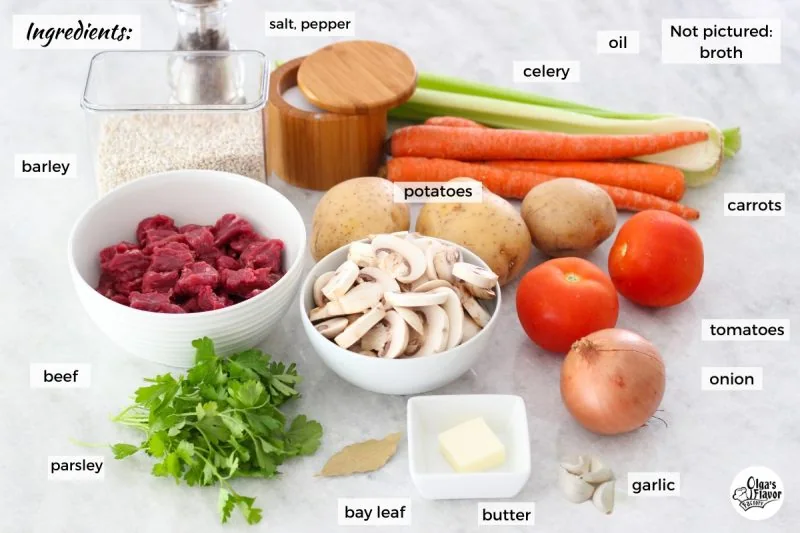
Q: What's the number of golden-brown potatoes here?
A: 3